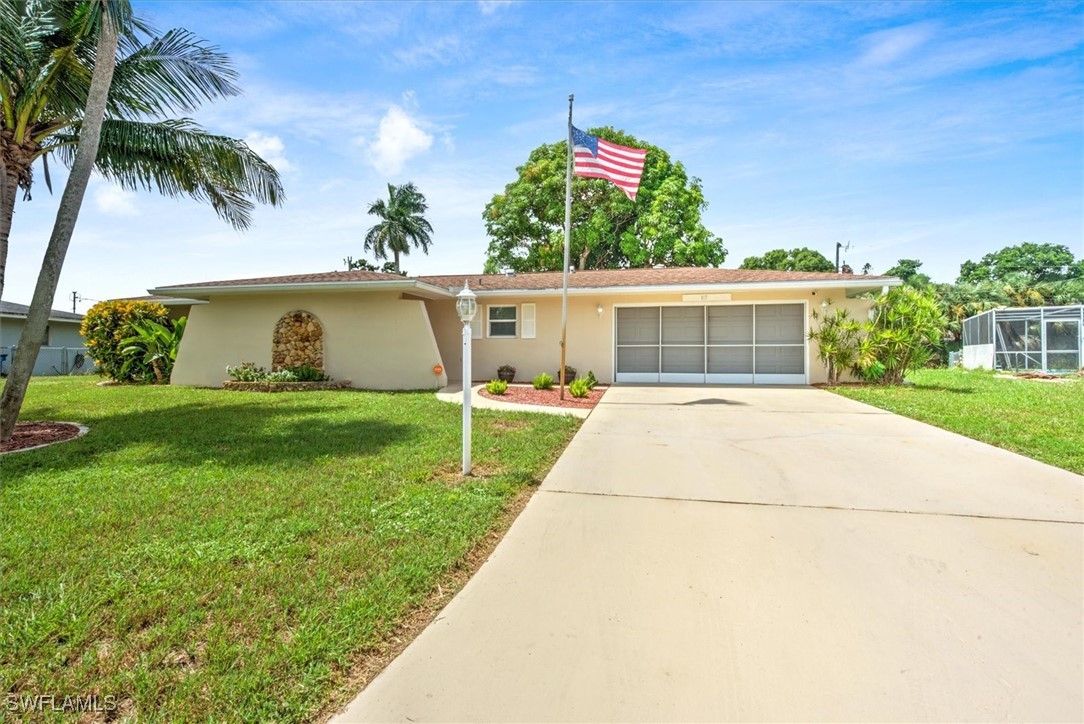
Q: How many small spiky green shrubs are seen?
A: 3